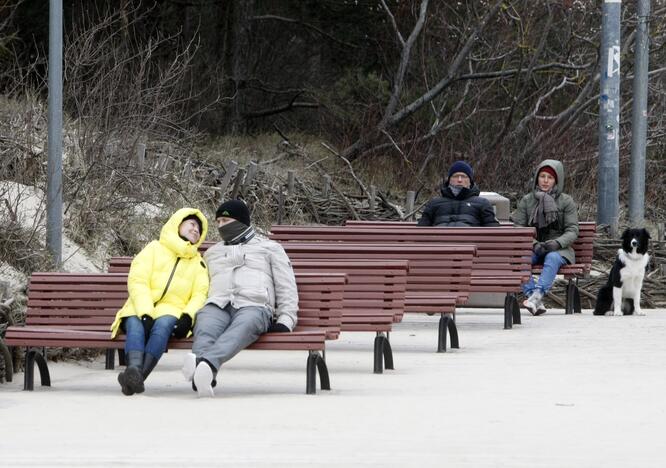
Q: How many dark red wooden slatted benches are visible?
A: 5